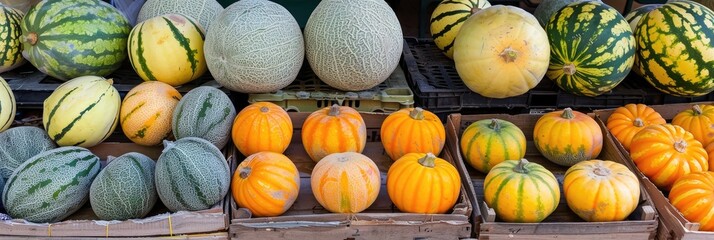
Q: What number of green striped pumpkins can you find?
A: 2